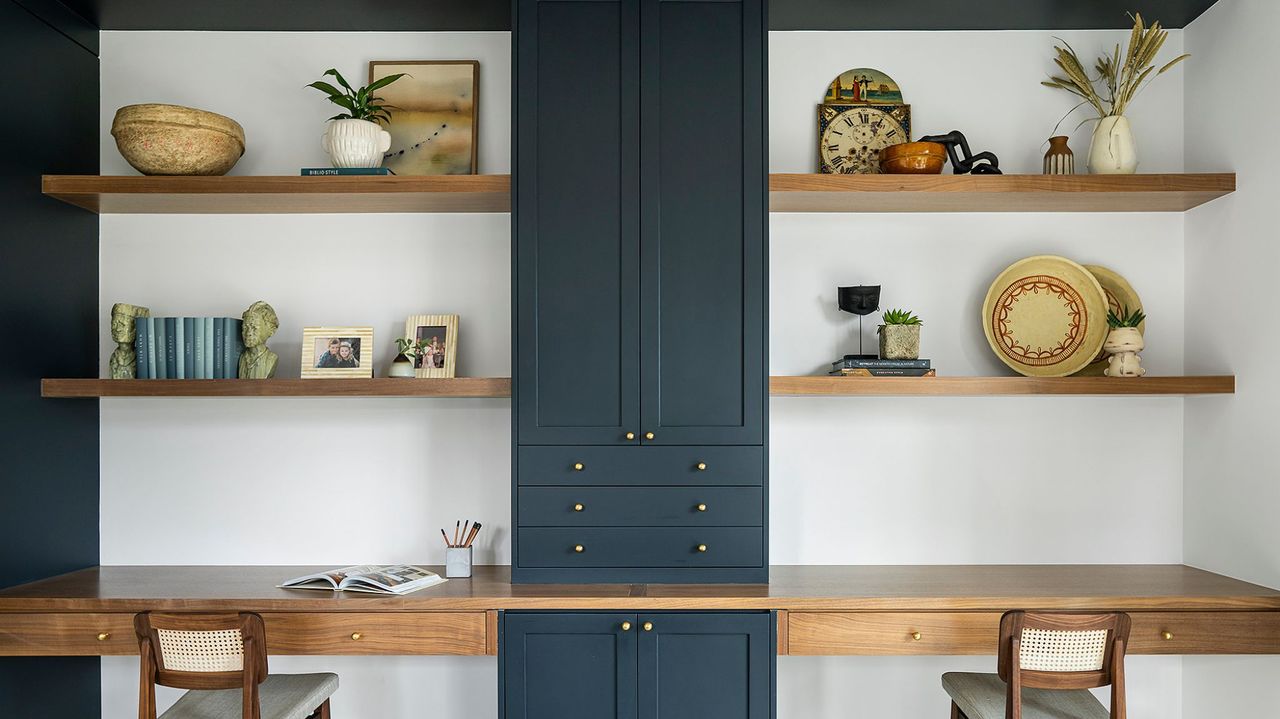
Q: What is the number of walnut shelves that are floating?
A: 4